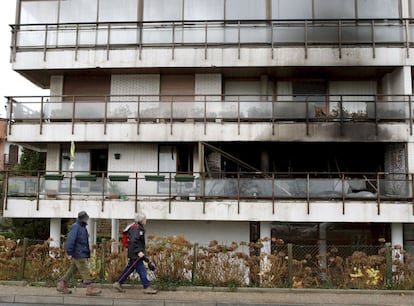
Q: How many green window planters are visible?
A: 5